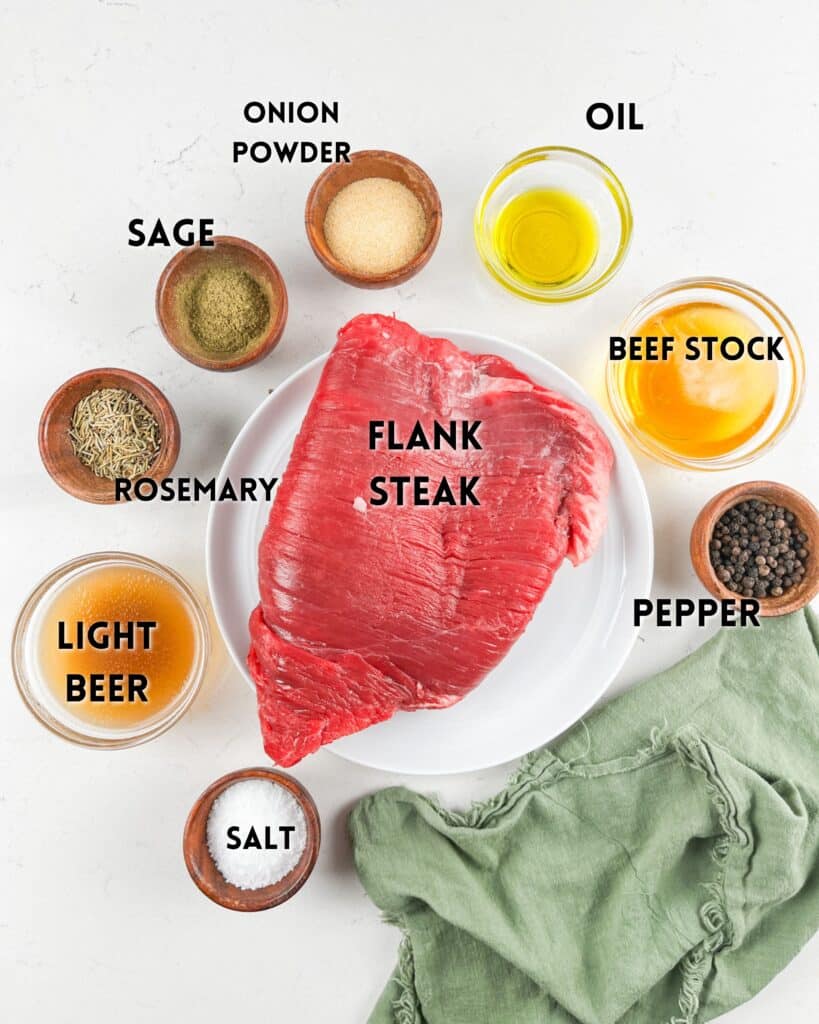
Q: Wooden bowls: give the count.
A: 5